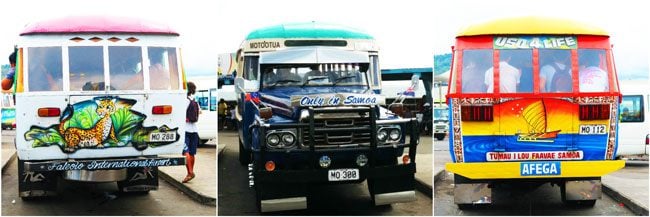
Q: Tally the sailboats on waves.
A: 1